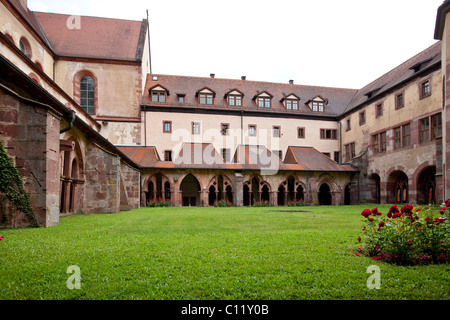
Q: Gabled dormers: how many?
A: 6